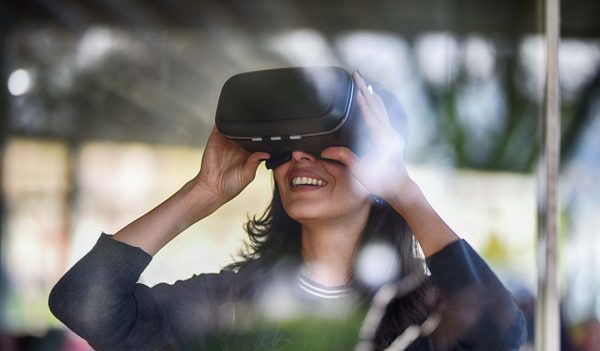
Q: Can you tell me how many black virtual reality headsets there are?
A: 1